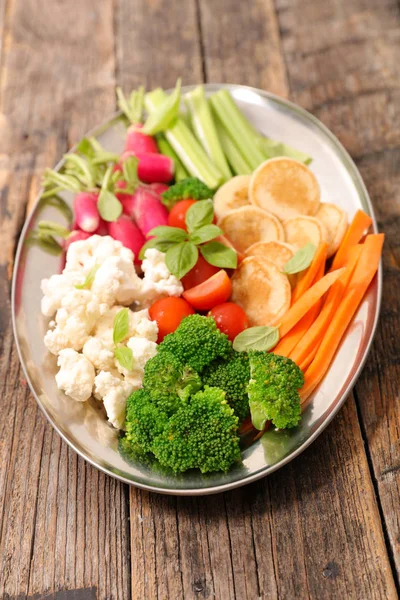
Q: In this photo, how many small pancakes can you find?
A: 7